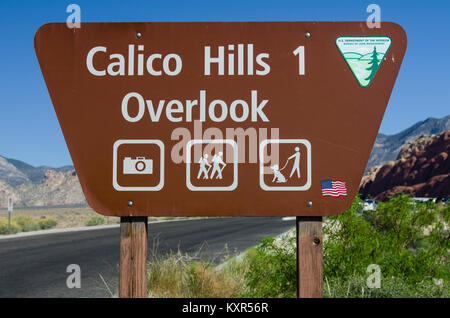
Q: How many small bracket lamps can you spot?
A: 0